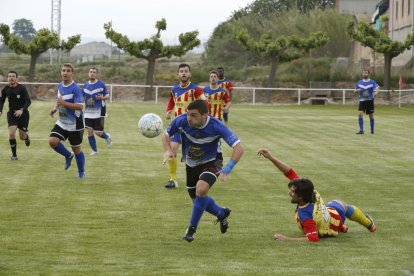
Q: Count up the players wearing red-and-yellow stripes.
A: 4